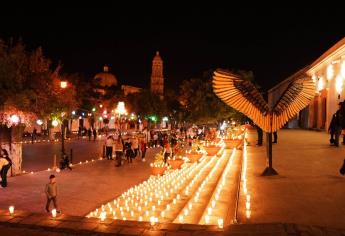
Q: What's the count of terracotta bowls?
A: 5